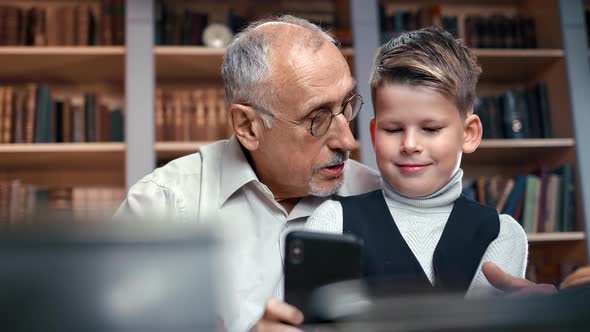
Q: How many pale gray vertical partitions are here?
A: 3